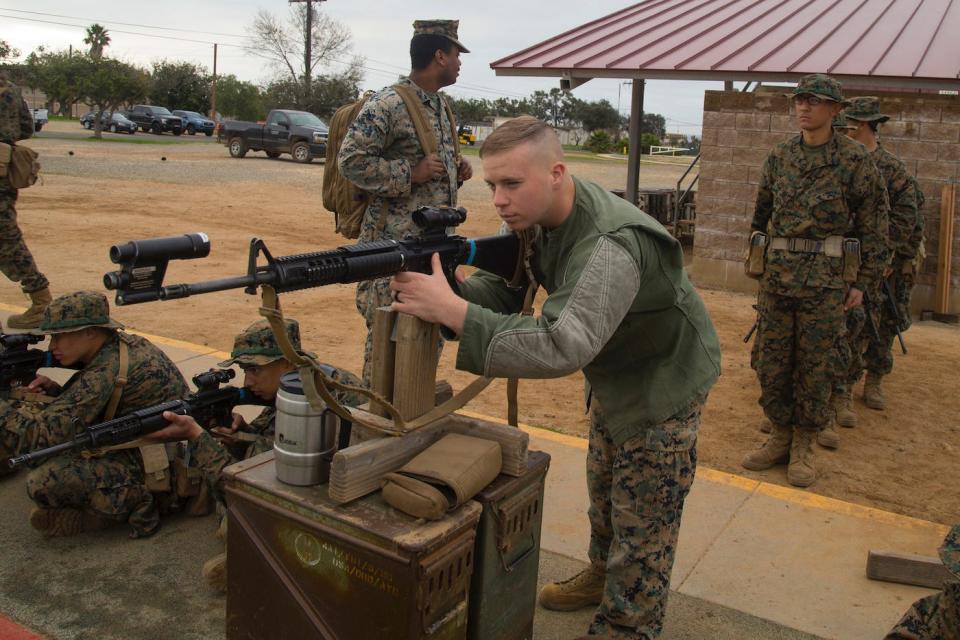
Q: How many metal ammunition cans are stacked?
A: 2